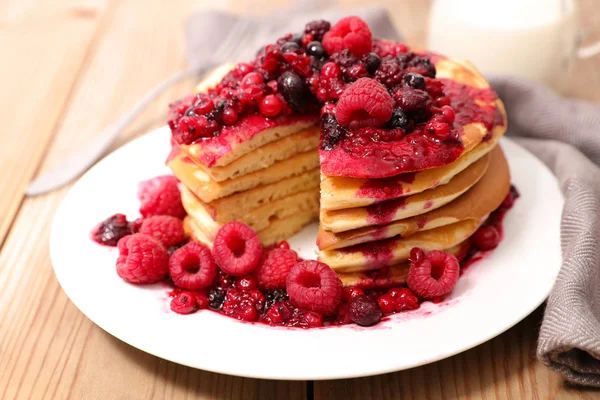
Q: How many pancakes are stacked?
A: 6